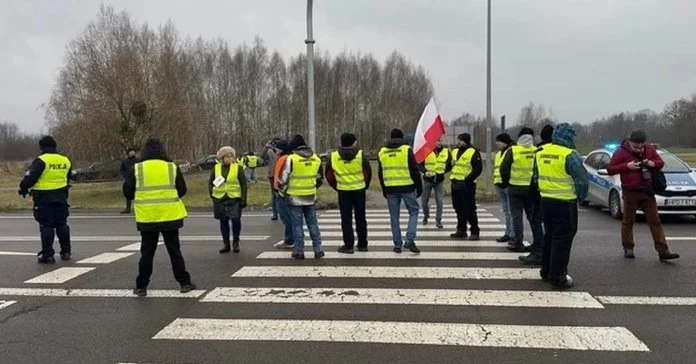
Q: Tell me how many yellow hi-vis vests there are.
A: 13